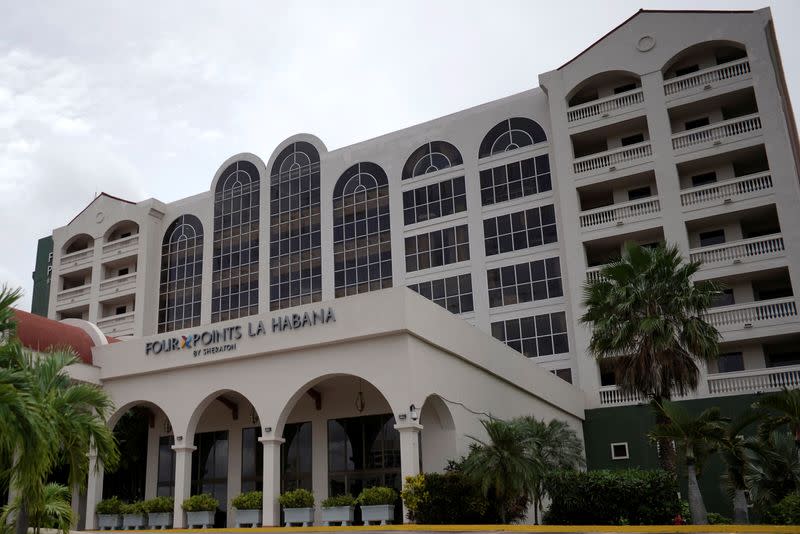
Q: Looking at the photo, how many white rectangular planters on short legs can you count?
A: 8